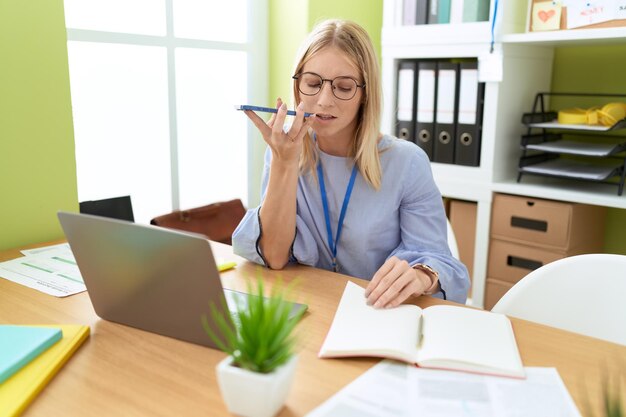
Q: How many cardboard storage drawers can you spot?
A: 3